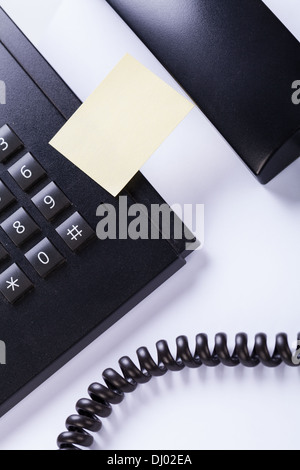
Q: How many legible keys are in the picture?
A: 7